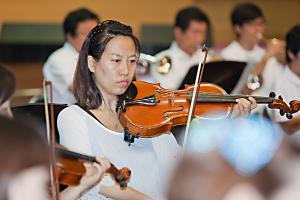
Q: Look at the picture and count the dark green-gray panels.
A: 2